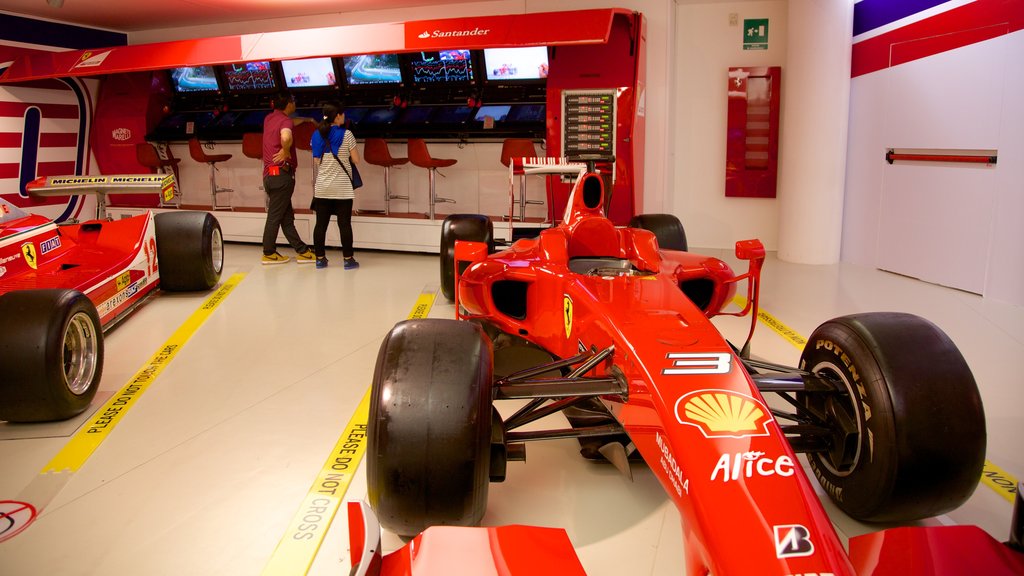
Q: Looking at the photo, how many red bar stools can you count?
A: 7